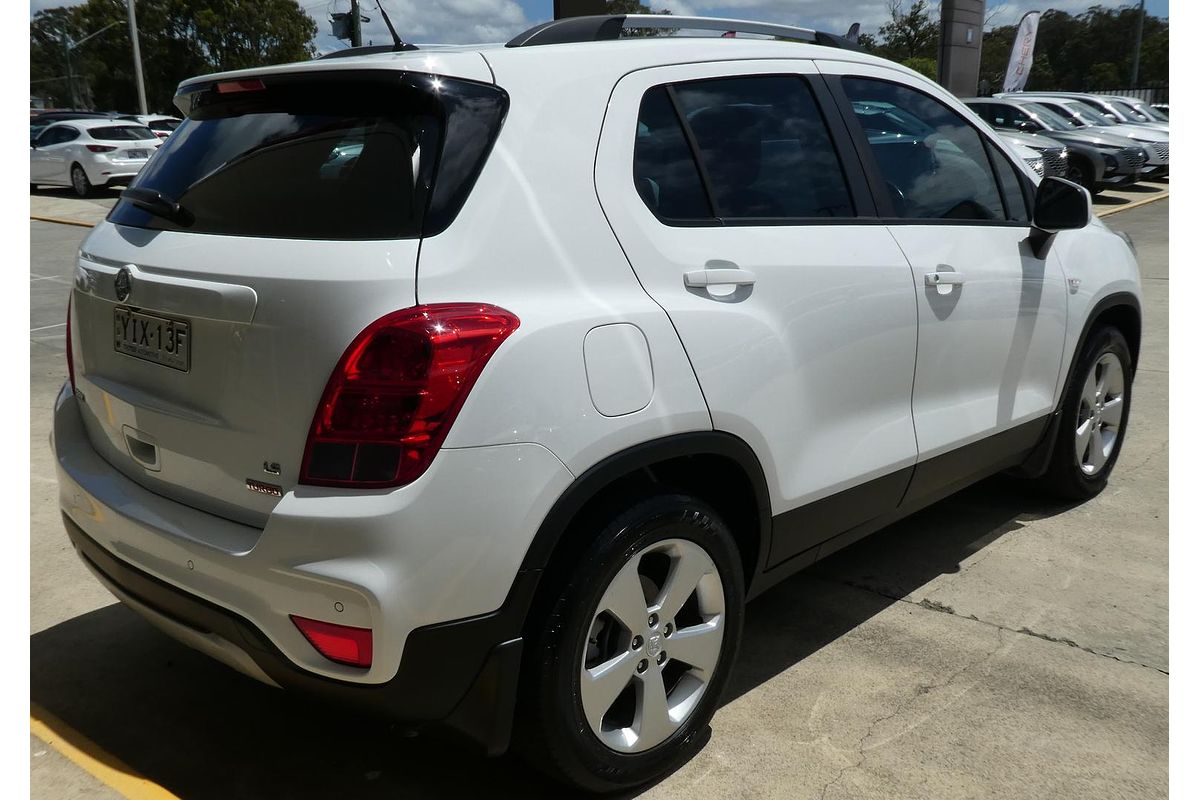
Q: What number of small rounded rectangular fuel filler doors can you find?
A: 1